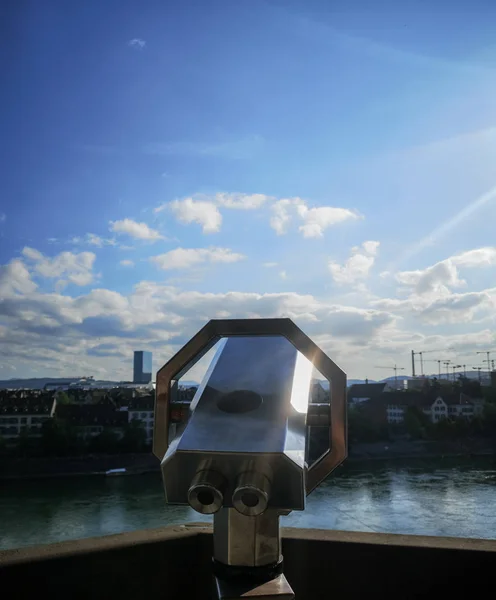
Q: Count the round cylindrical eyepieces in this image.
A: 2